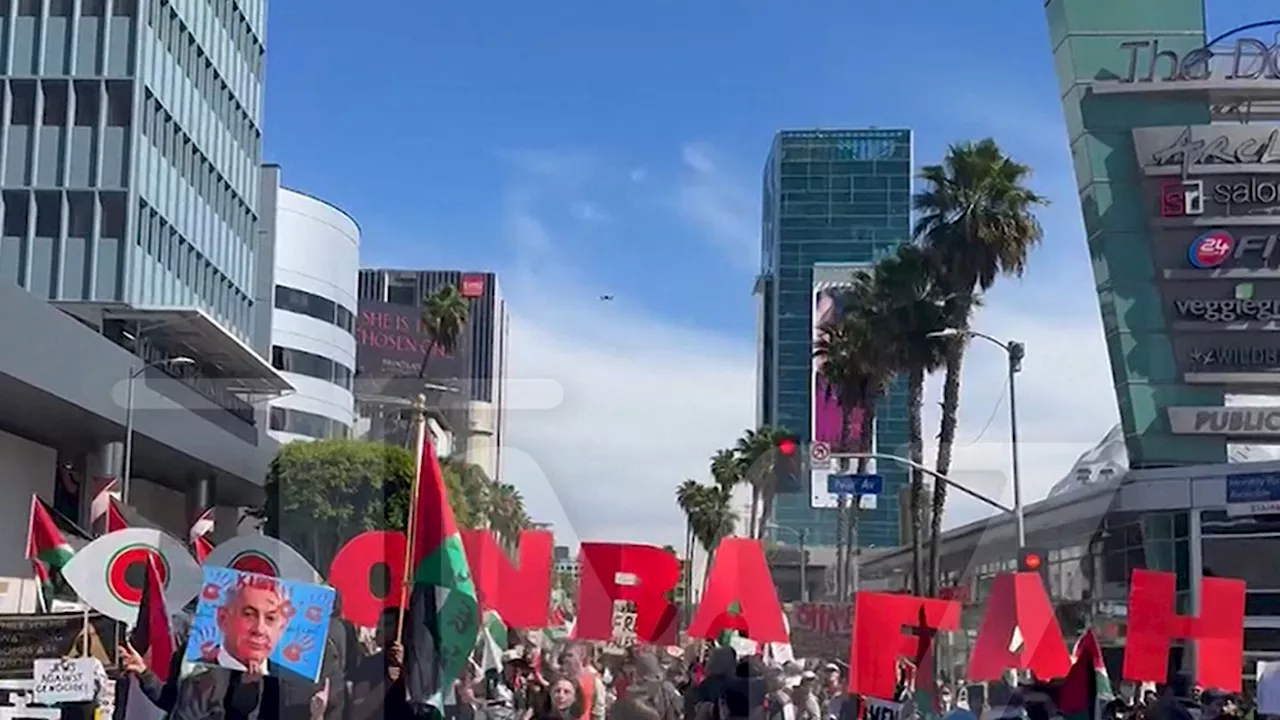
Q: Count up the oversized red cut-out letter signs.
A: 7